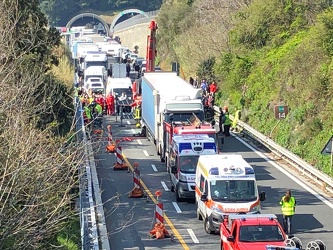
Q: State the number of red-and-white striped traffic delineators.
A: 4